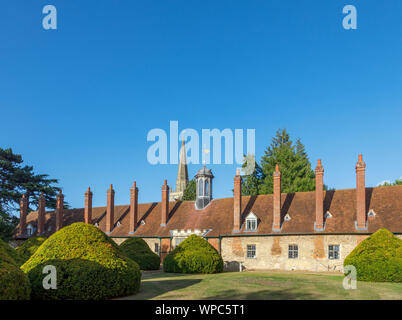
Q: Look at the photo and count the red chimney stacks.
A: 11